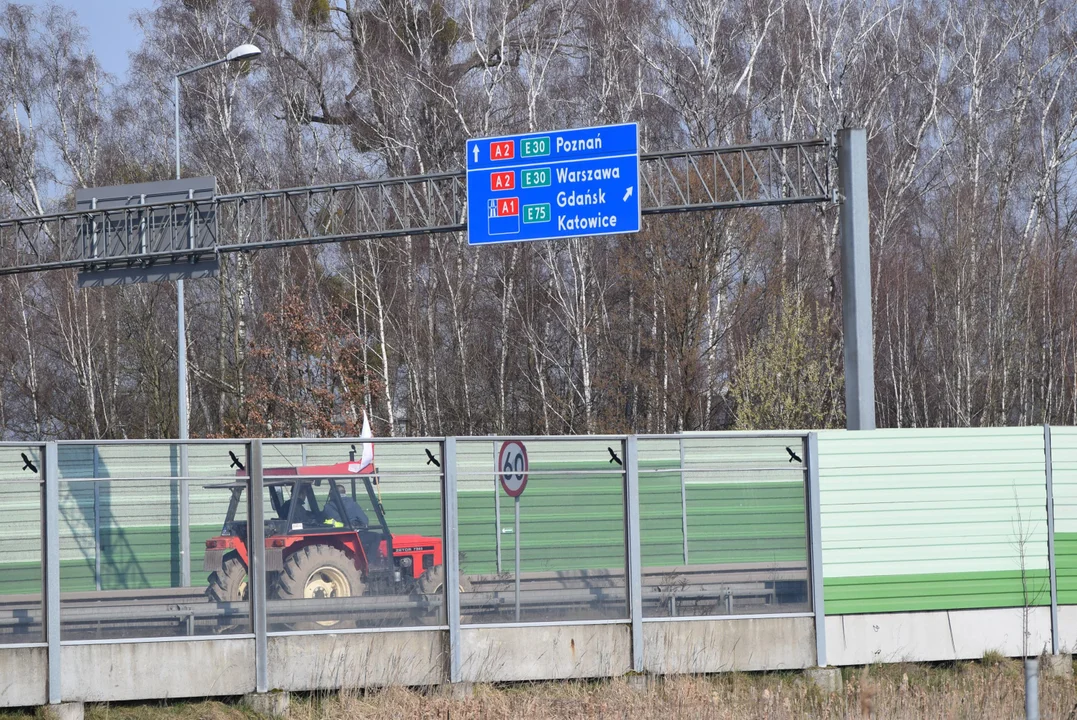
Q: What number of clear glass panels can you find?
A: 5